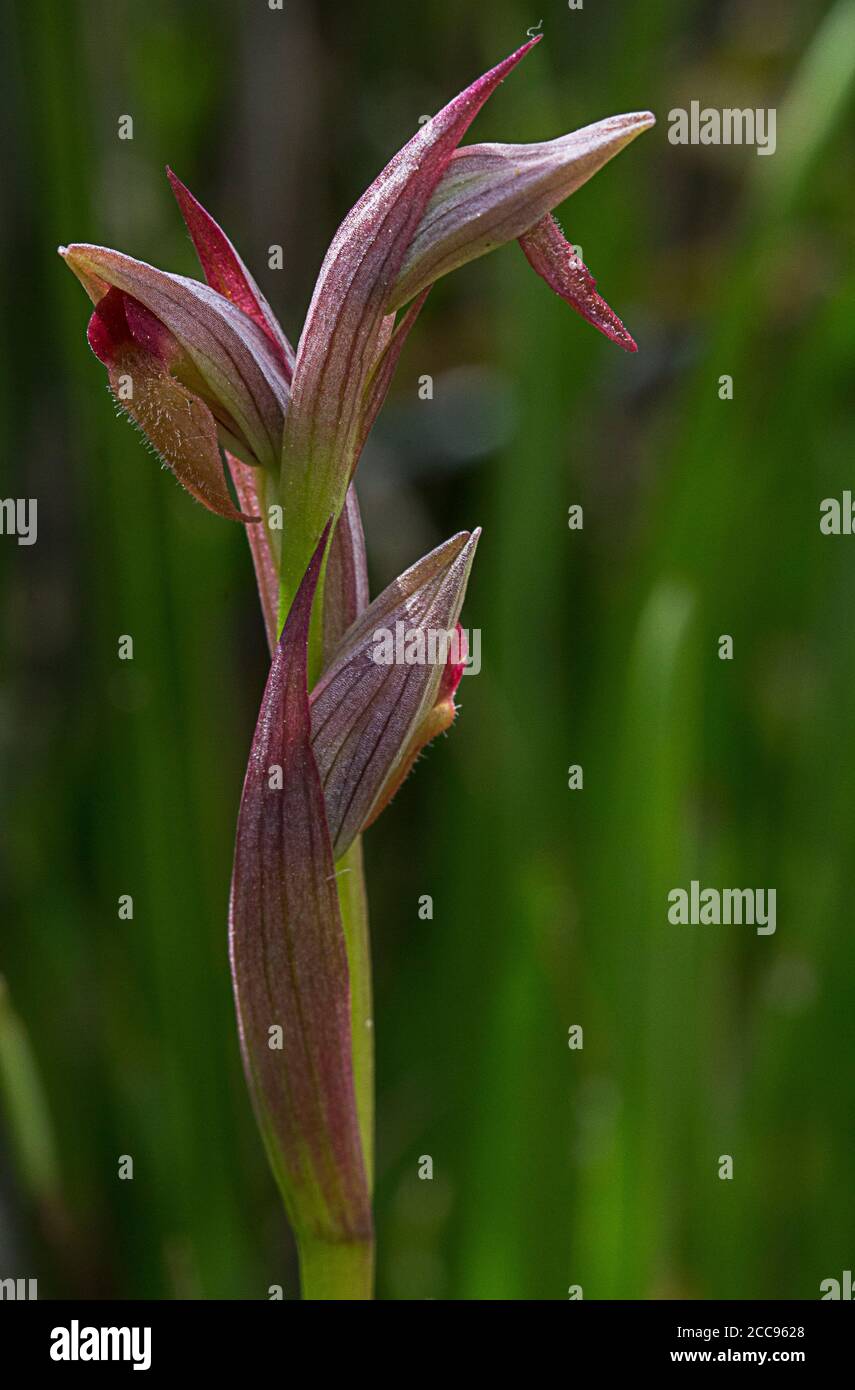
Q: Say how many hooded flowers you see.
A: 3